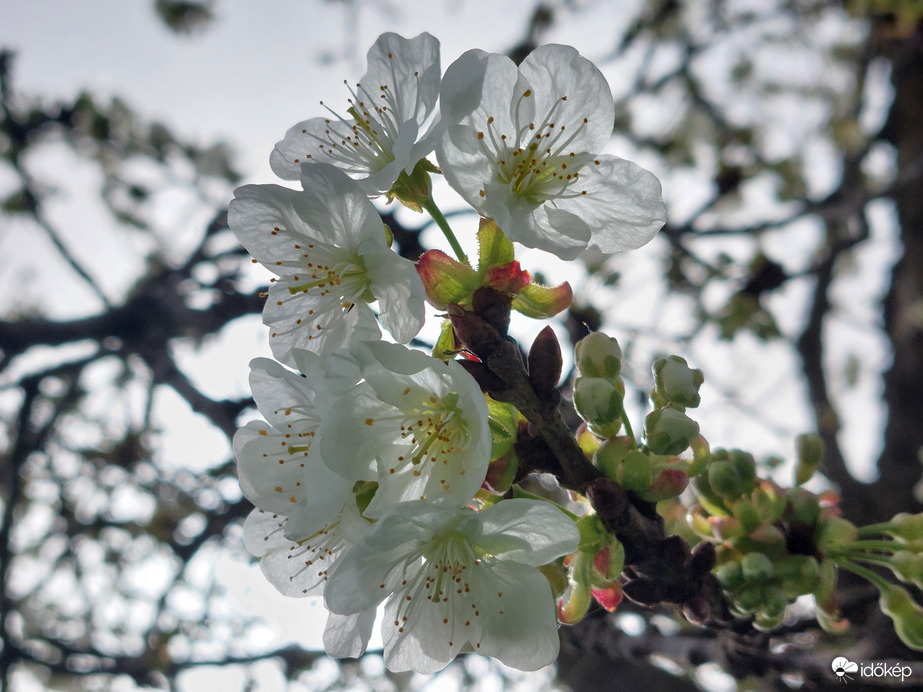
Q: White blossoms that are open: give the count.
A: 7